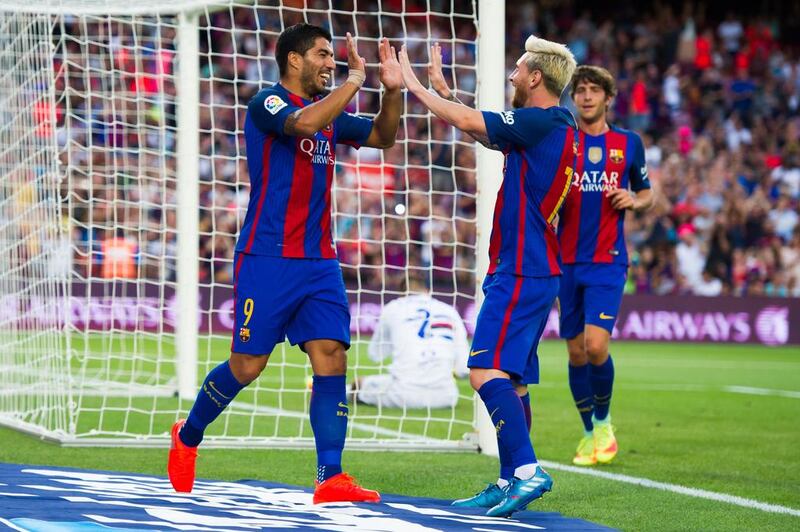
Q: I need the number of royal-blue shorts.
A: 3